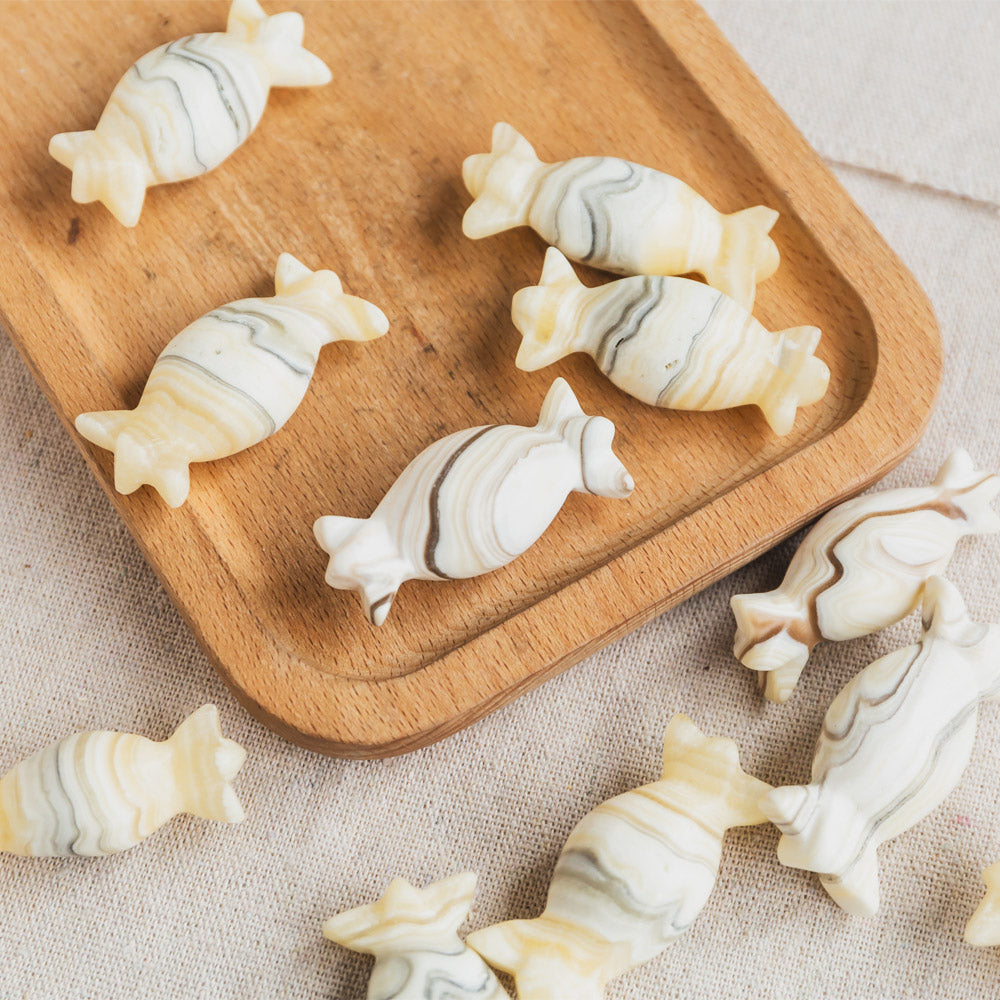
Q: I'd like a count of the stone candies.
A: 11